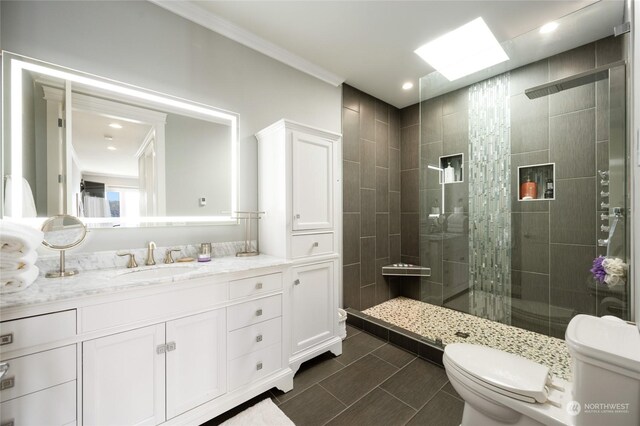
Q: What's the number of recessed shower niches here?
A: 2